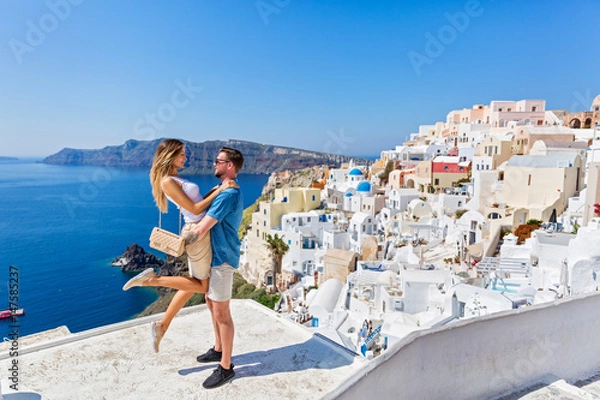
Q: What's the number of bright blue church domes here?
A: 3